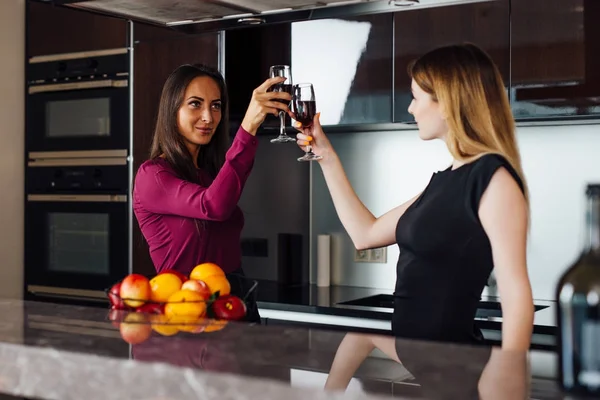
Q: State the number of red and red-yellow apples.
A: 6